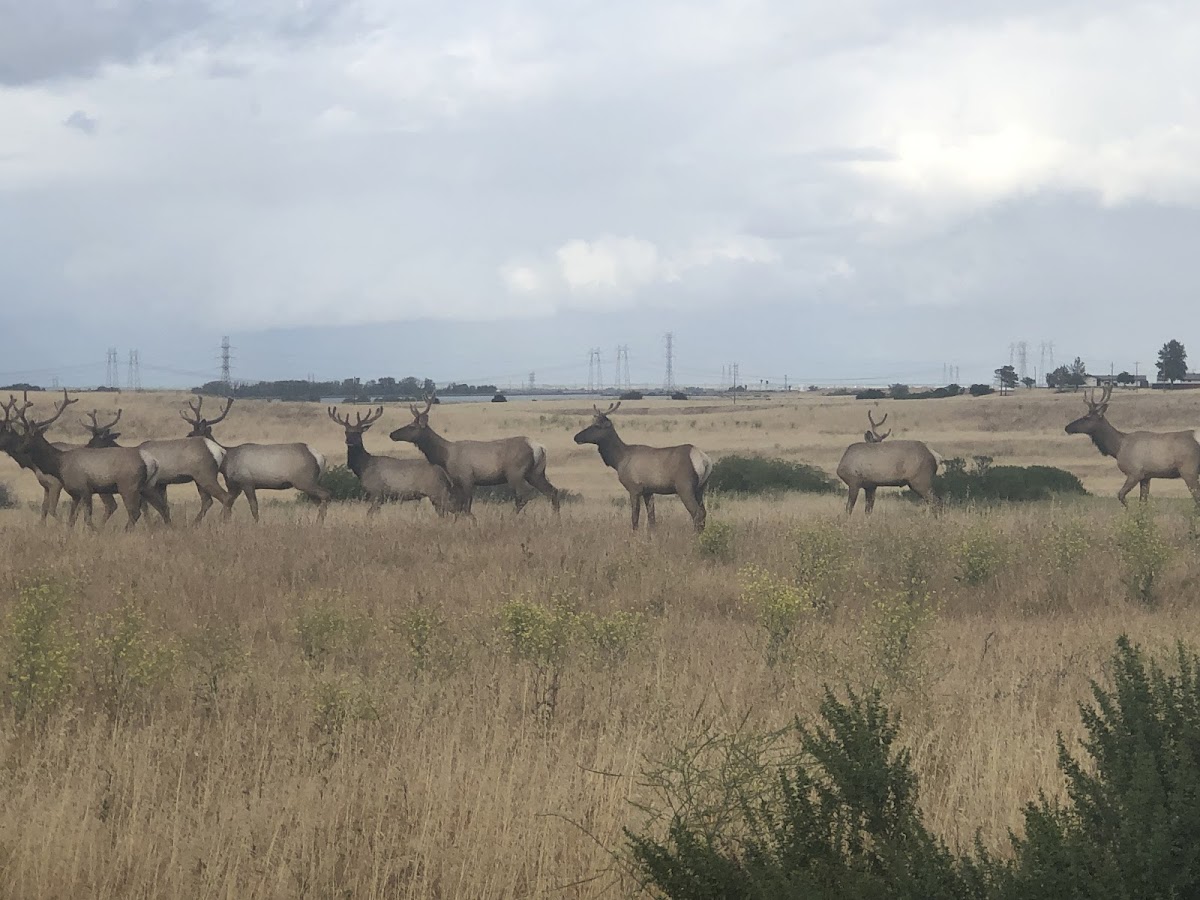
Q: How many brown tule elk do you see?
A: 9